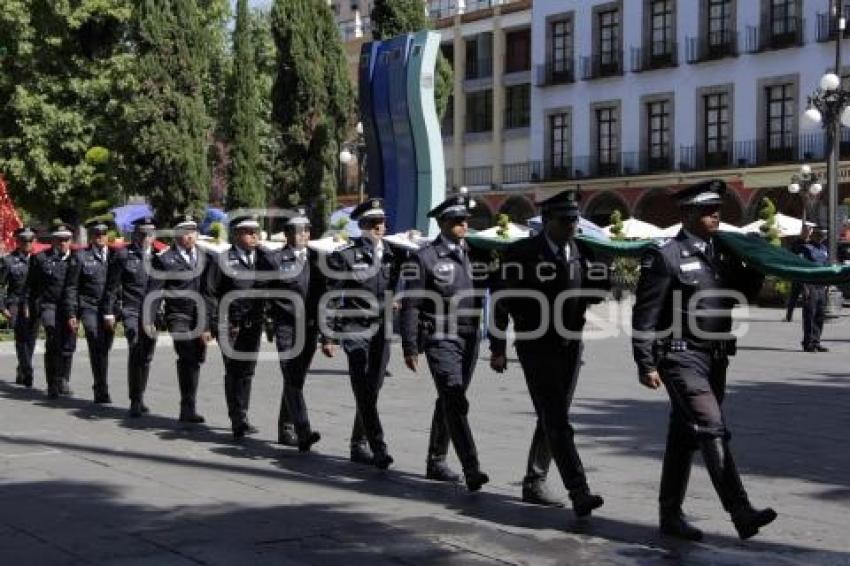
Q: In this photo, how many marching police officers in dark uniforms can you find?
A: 11